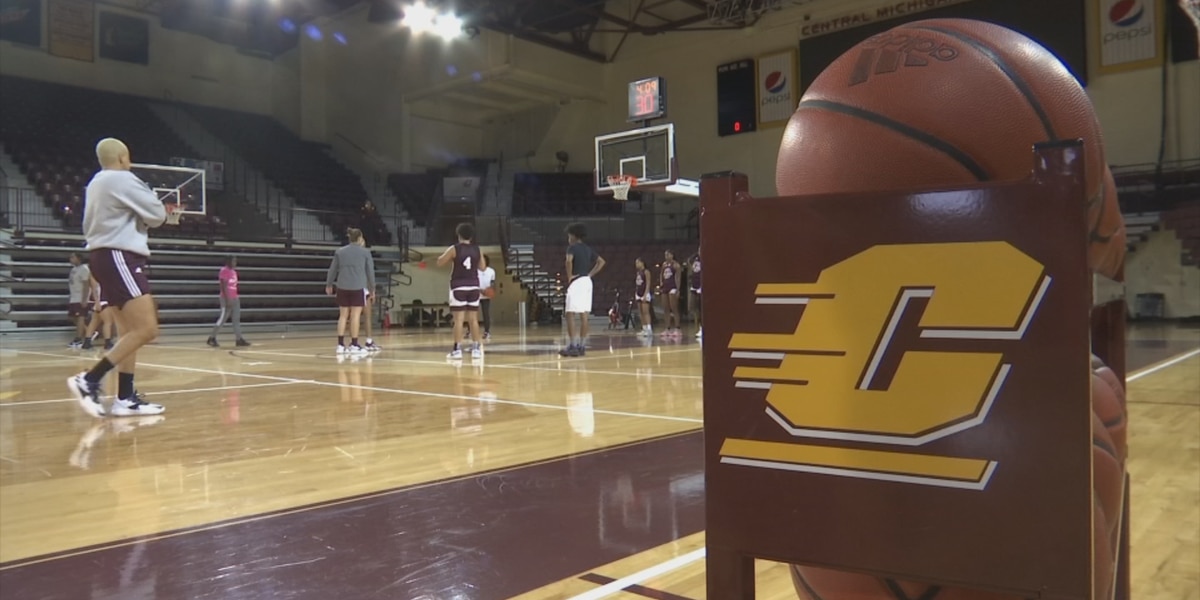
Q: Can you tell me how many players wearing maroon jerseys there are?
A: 4